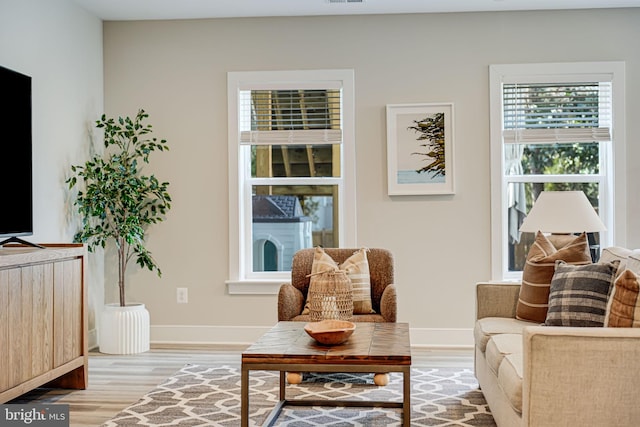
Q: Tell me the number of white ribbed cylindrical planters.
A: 1